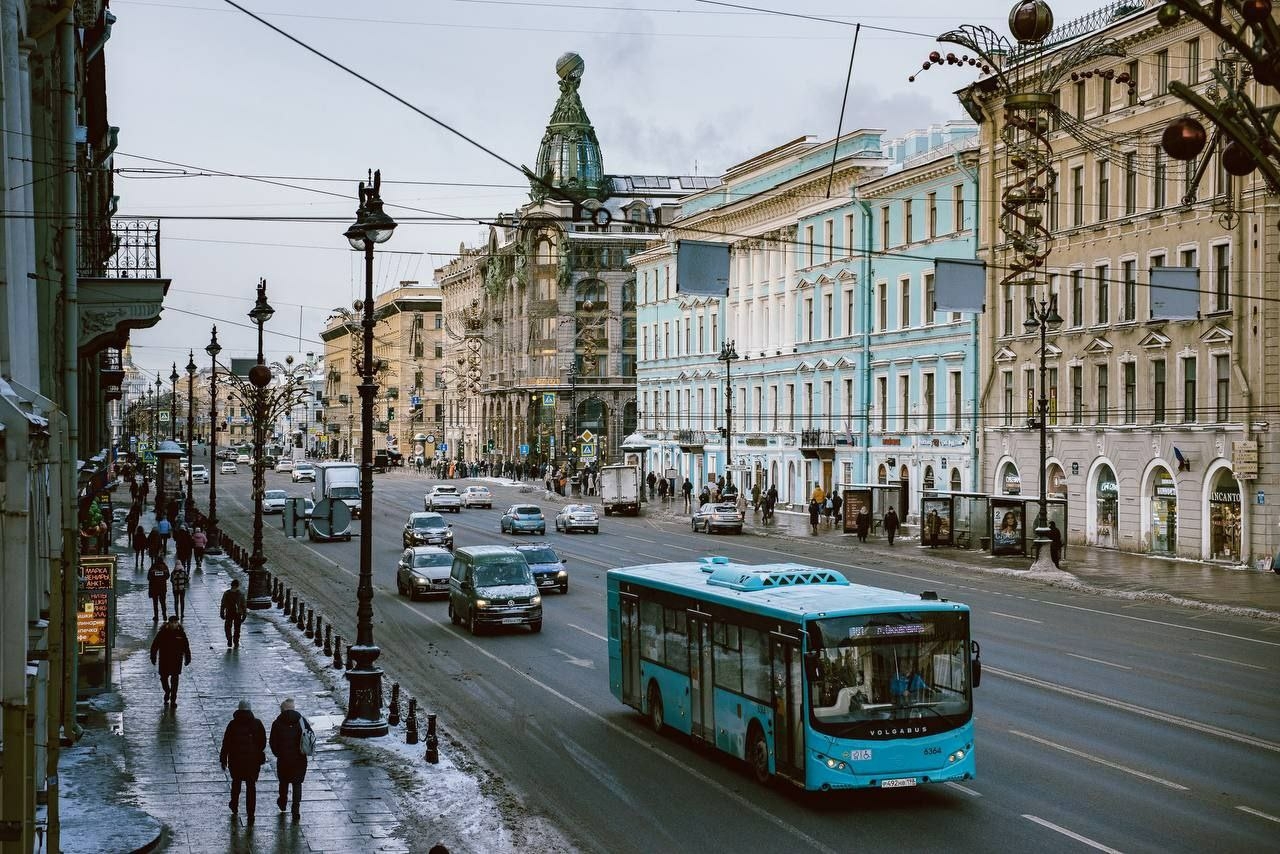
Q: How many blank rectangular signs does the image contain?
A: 3